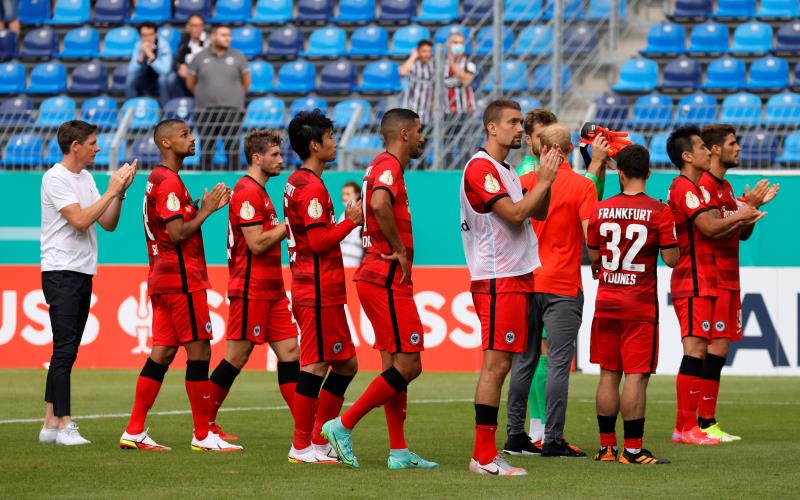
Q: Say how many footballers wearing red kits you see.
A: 8